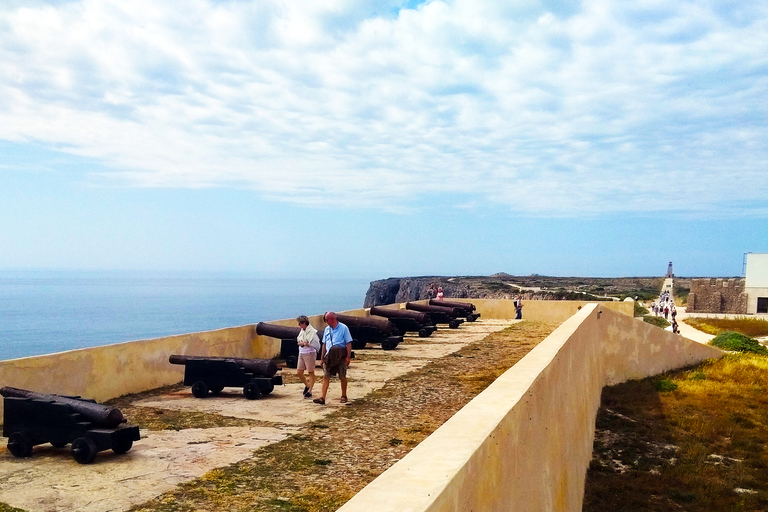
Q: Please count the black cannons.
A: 7